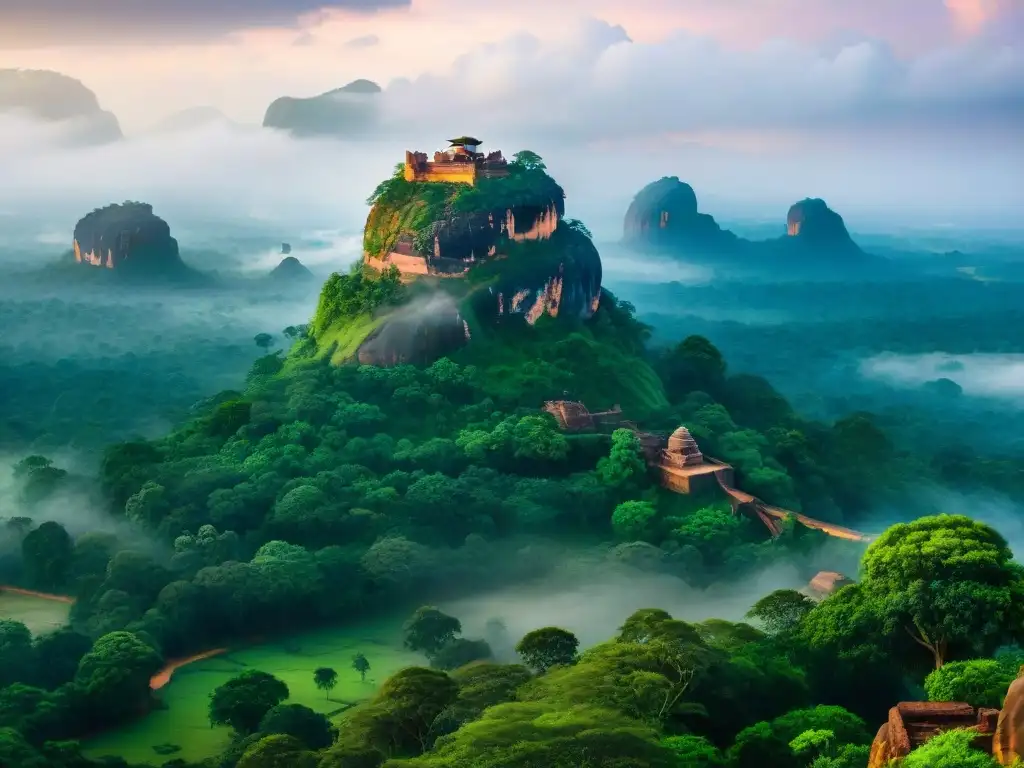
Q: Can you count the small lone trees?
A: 2